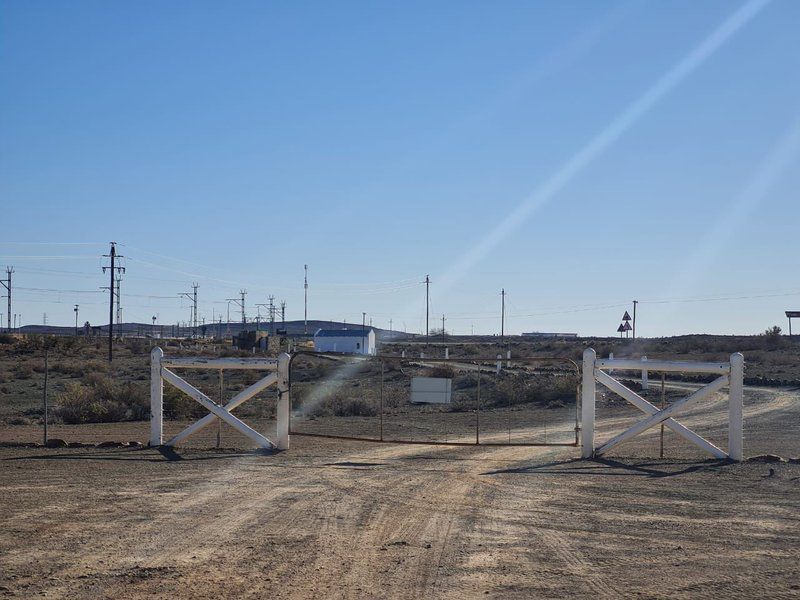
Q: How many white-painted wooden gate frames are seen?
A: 2